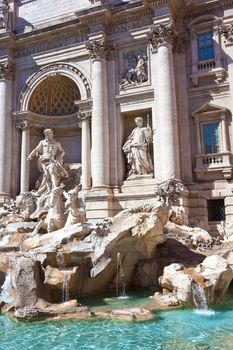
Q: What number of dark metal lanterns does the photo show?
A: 0